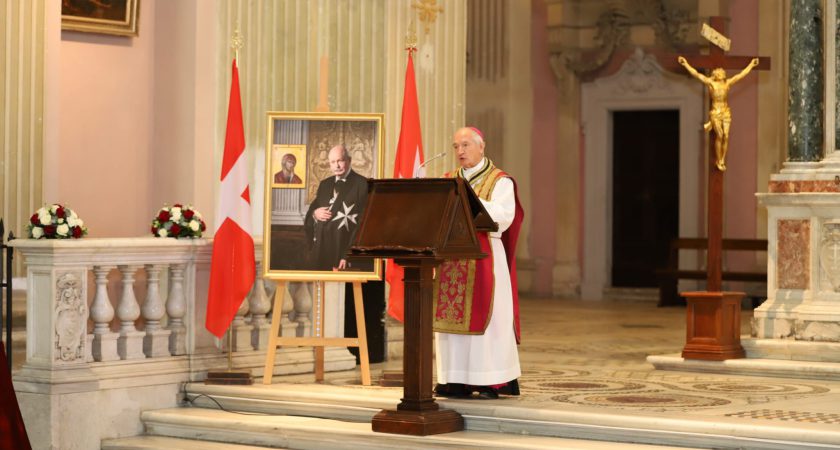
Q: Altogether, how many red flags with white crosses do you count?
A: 2